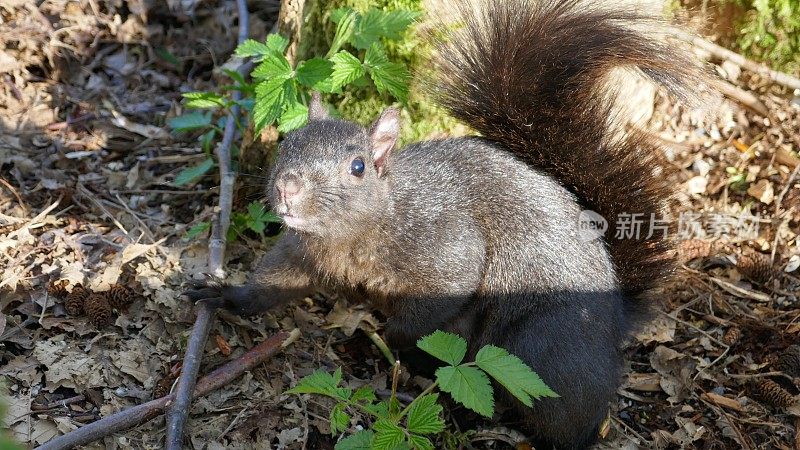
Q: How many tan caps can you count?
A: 0